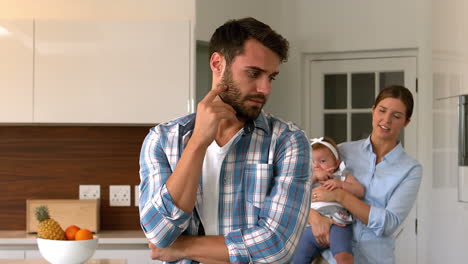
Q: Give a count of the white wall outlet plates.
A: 3